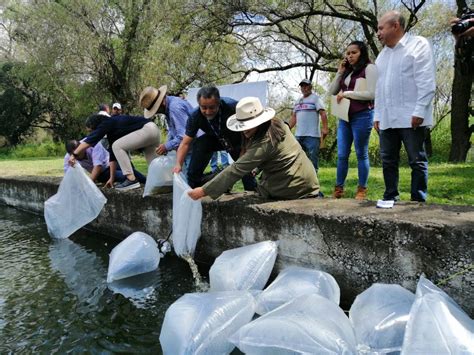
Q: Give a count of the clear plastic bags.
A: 10